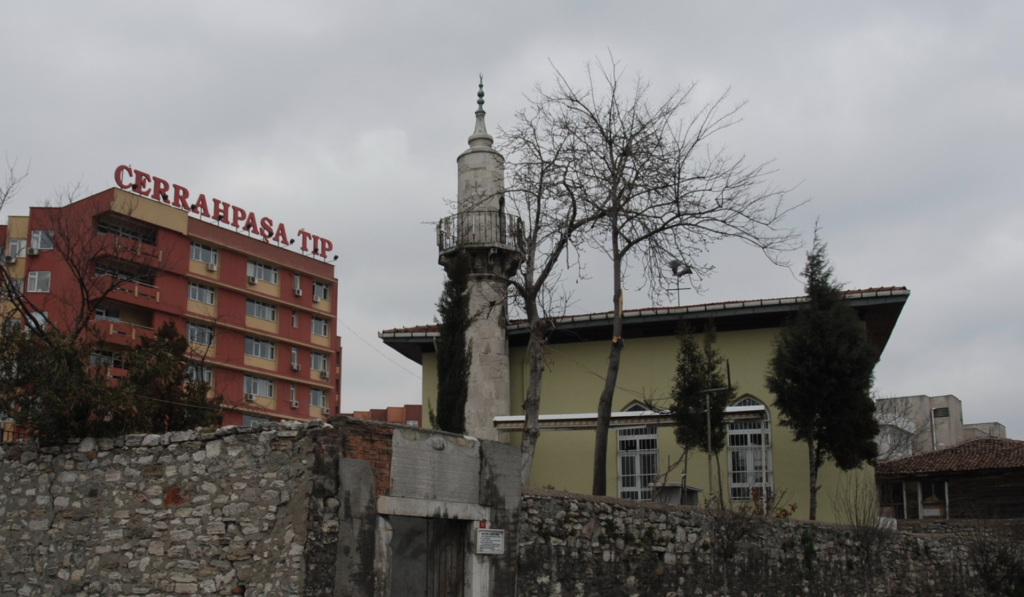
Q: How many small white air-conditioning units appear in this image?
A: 11